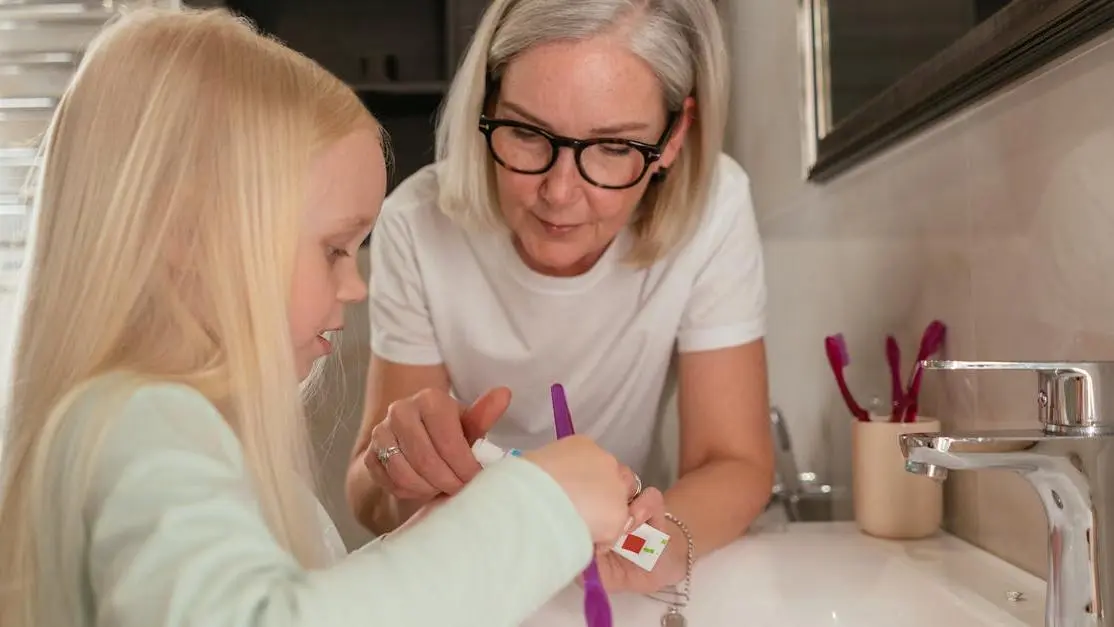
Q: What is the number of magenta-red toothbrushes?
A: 3